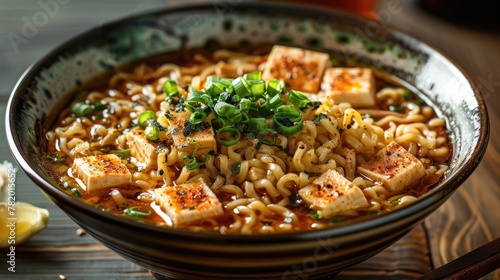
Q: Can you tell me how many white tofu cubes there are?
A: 8